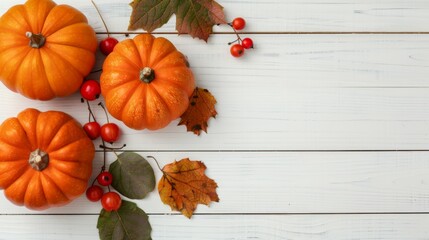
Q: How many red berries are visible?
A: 10